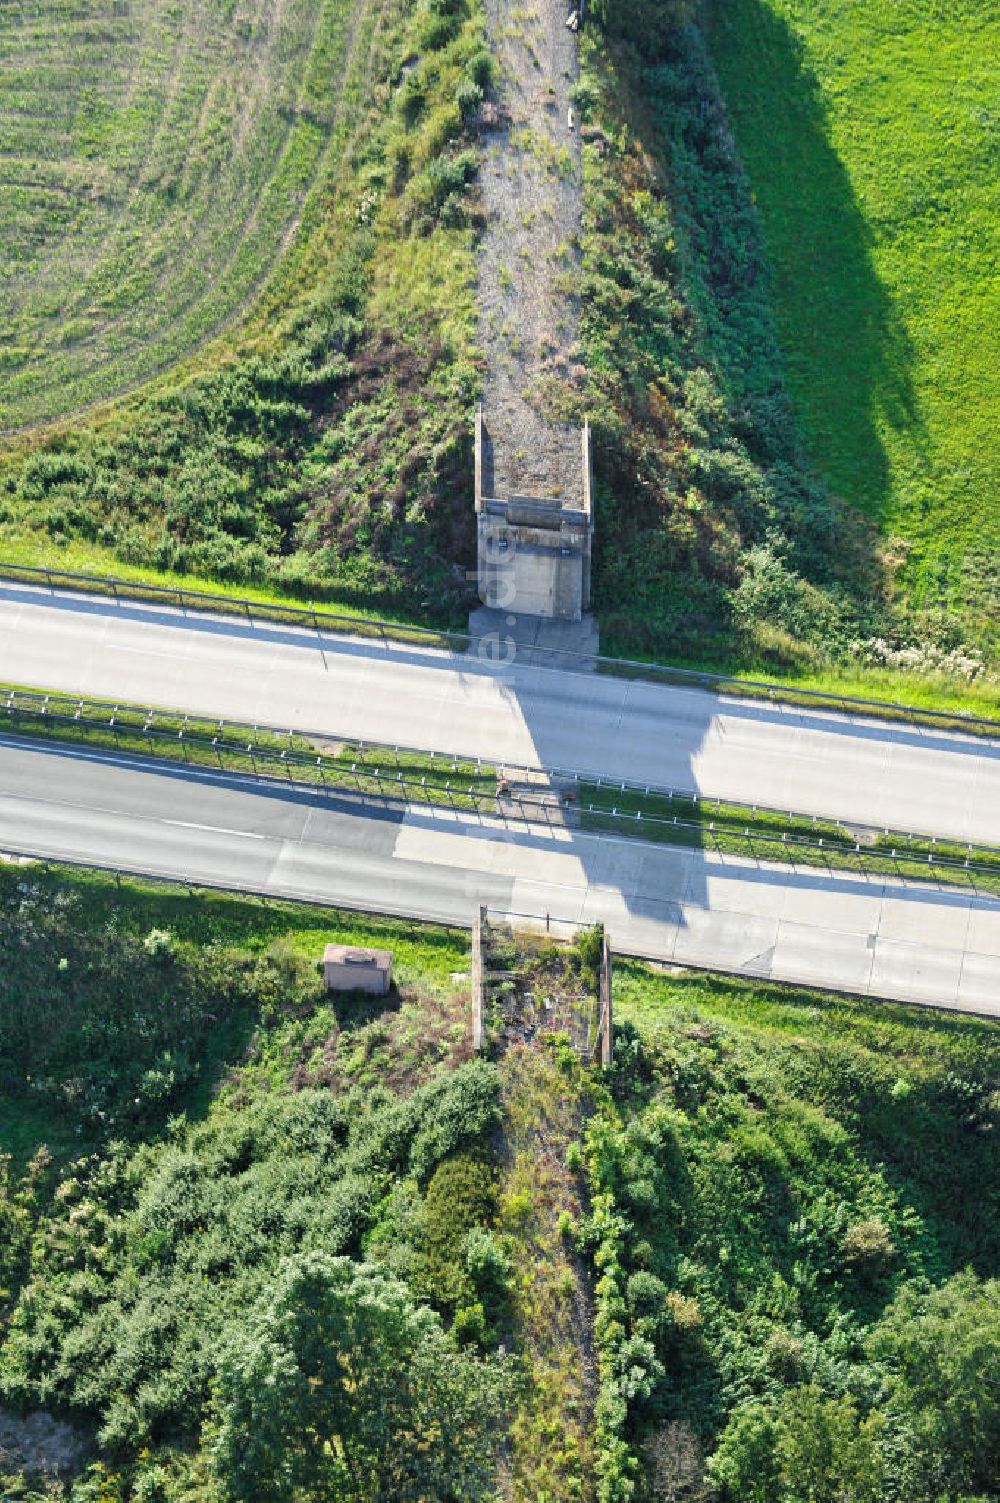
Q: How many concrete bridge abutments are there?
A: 2